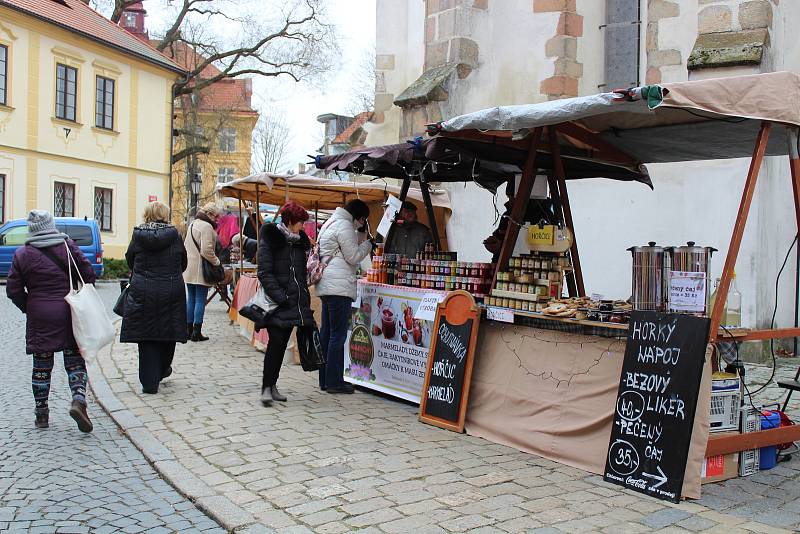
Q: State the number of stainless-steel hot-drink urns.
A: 2